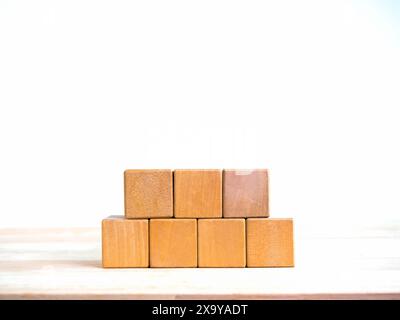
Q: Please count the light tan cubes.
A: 7